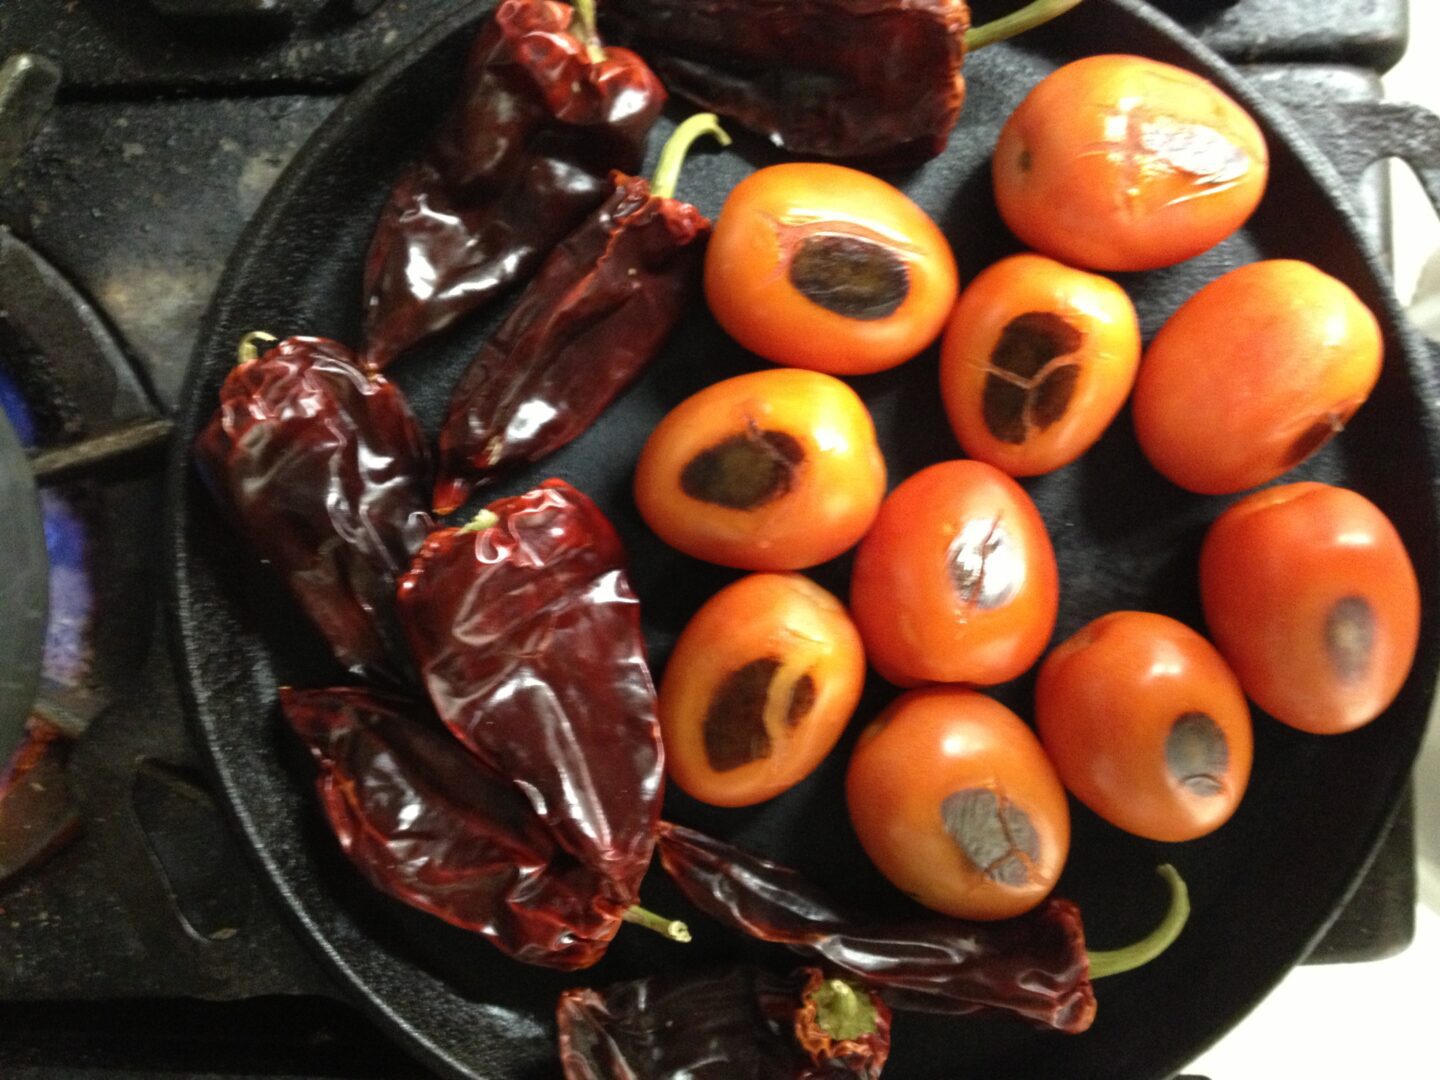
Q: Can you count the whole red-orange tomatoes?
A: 10